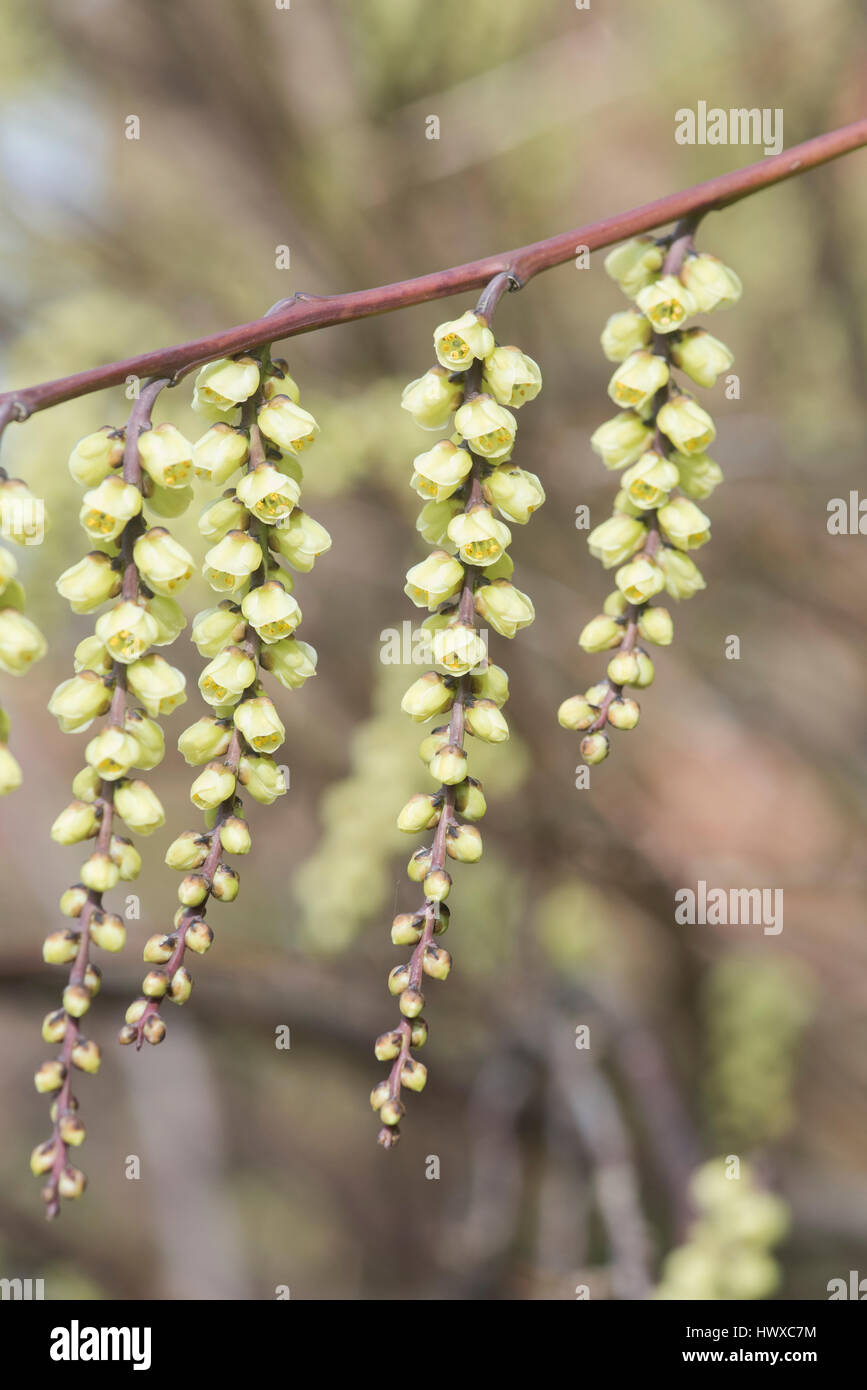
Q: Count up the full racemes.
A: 4